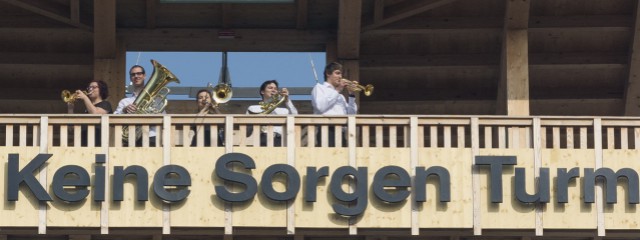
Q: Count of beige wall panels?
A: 11